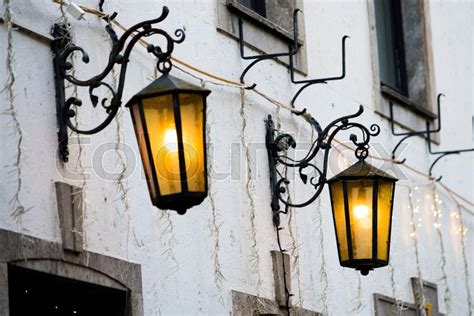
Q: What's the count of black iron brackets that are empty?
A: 4